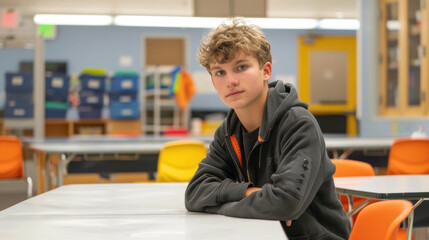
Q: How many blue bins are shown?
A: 12